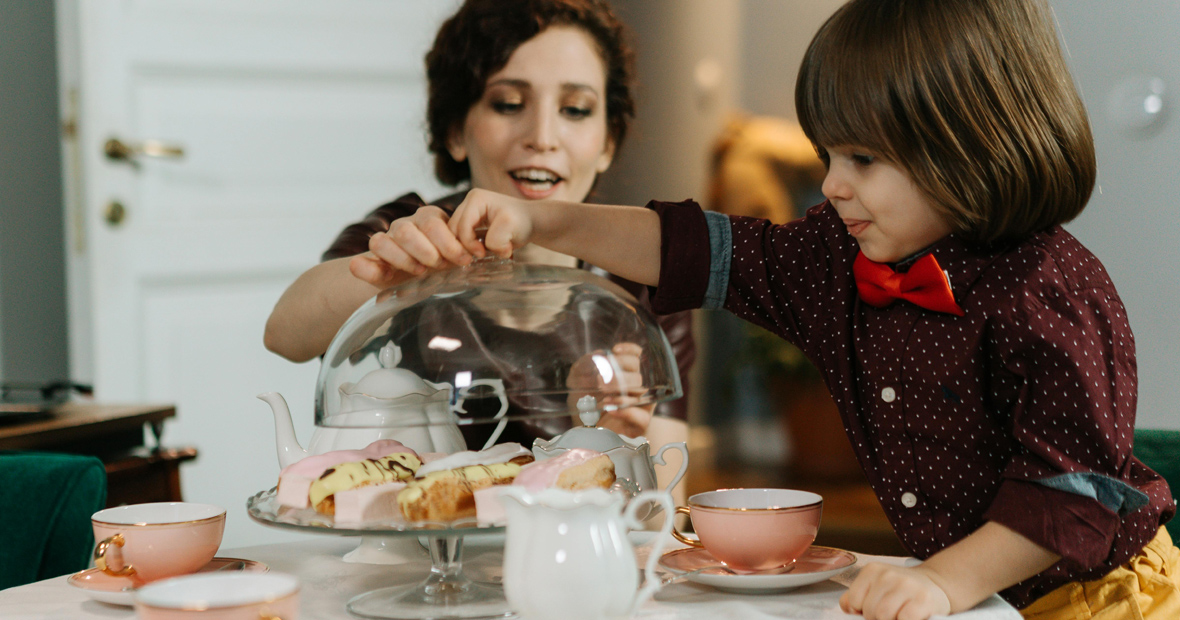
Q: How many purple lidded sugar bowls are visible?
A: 0